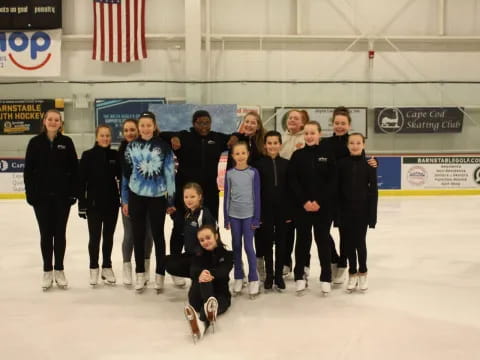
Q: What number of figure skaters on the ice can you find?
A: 14